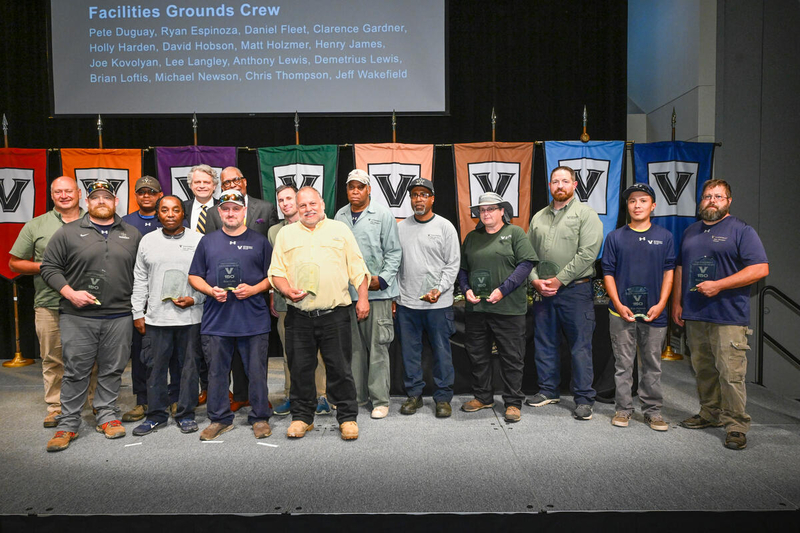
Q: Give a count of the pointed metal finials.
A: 8